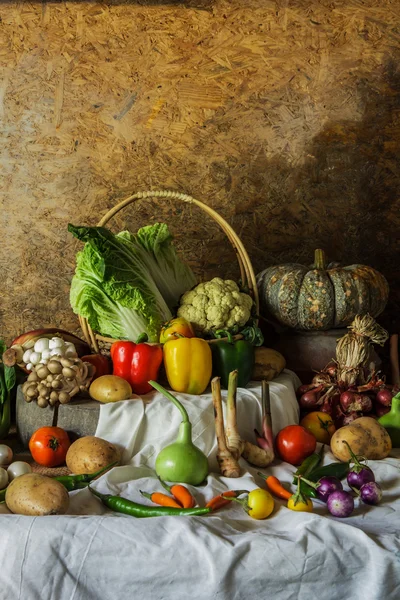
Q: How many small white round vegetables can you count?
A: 3